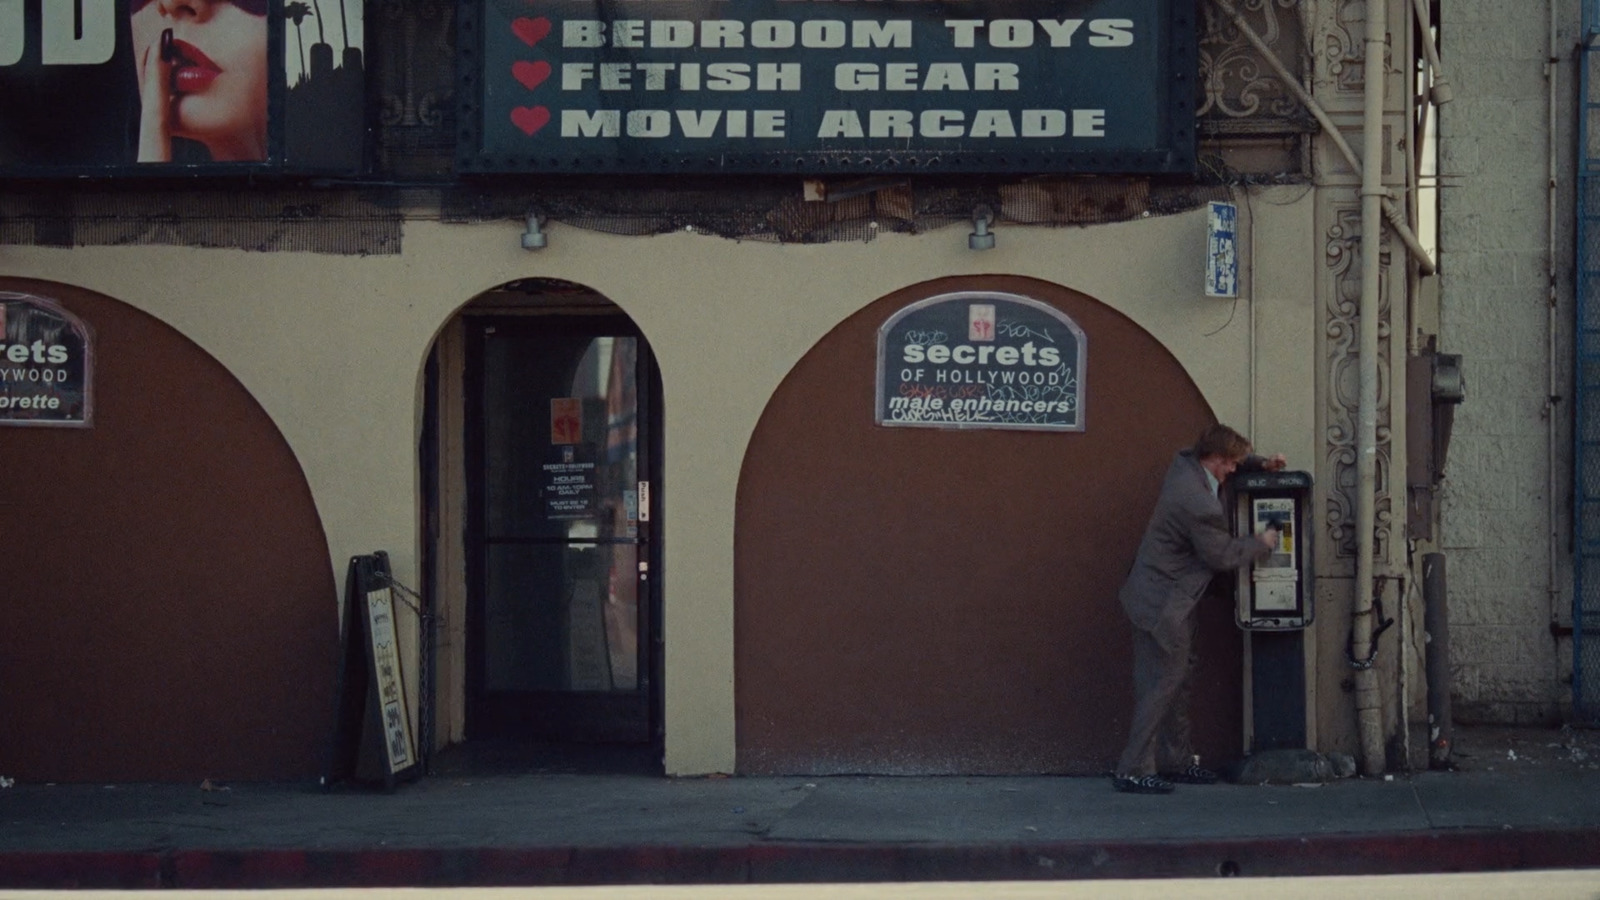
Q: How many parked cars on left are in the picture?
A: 0